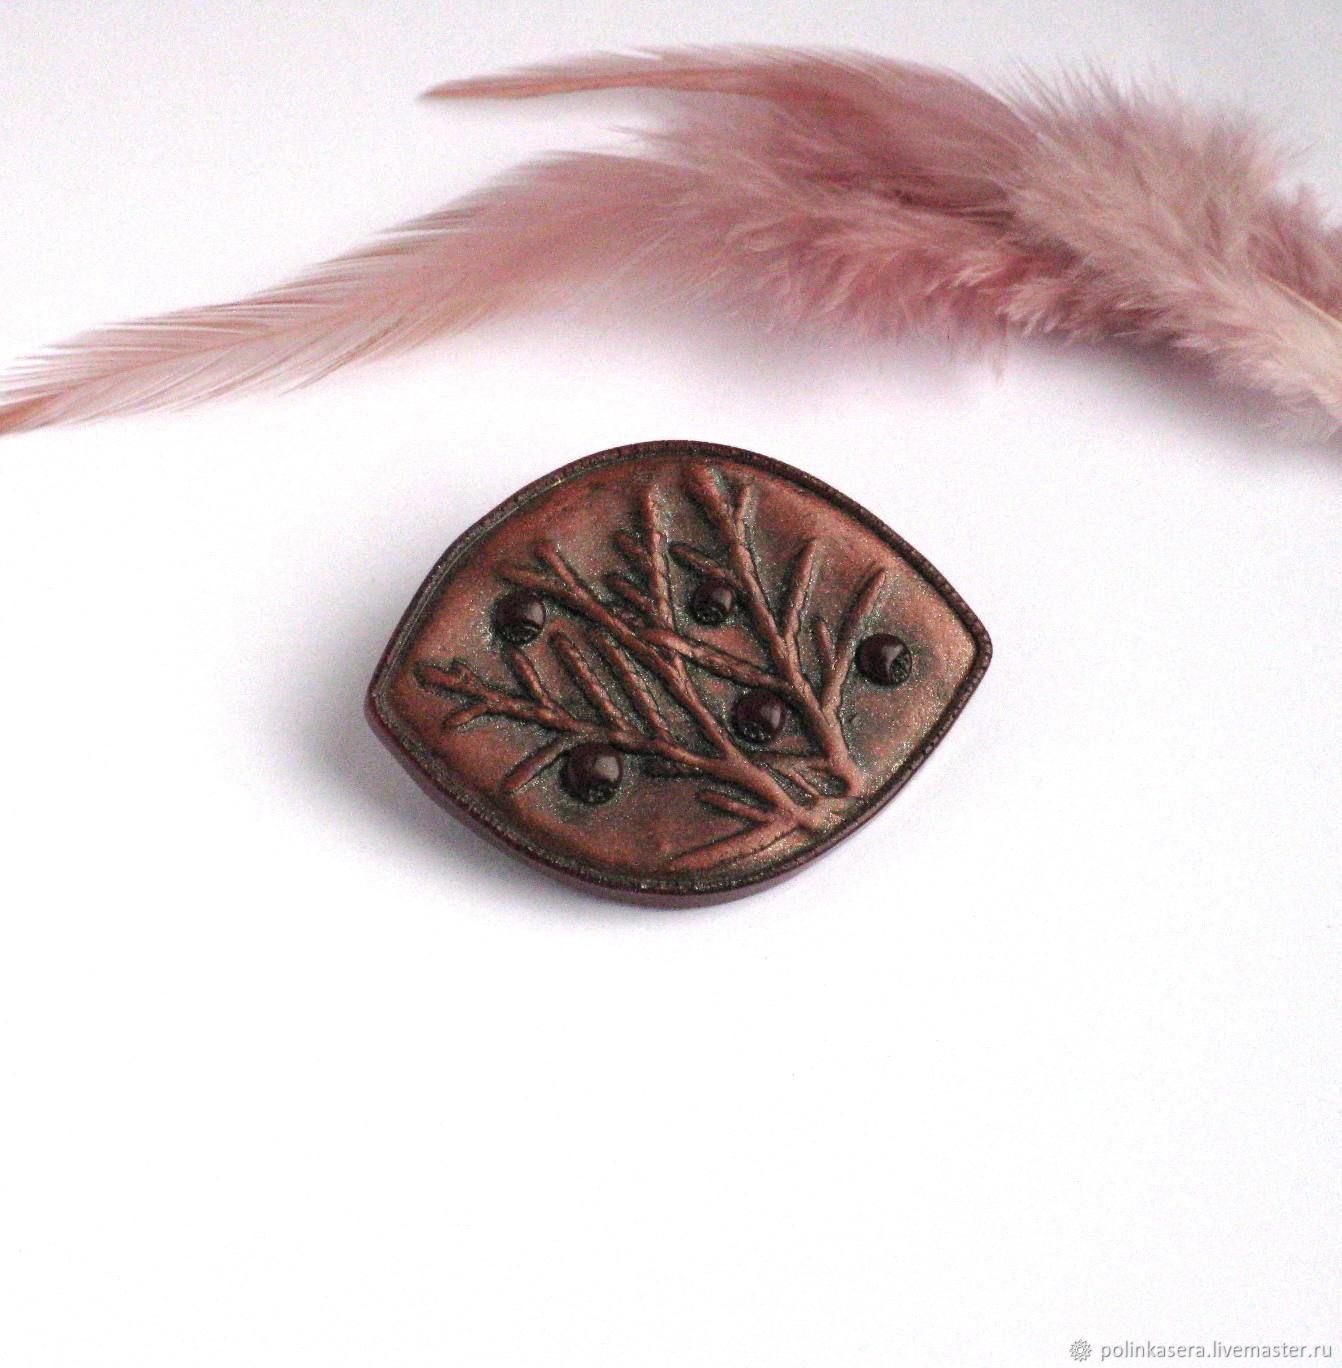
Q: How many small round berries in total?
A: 5